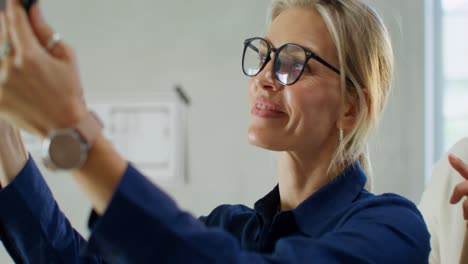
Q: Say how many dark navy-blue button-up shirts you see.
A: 1